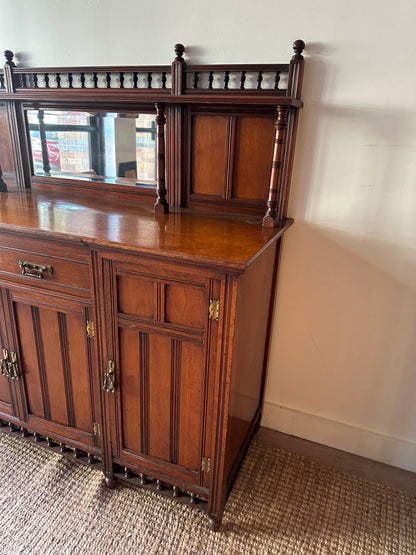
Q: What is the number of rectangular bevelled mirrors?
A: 1